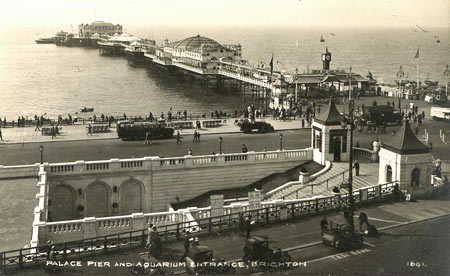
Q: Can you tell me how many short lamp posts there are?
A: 3